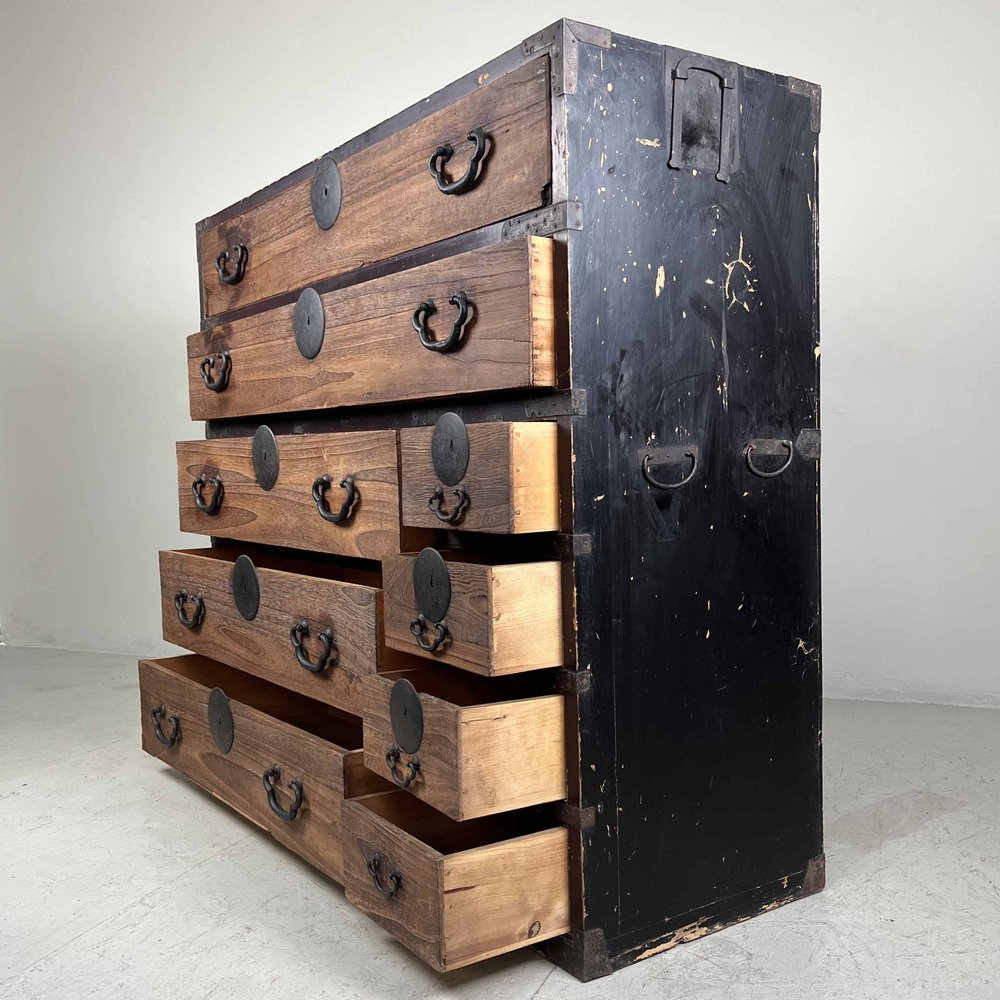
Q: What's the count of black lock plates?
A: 8